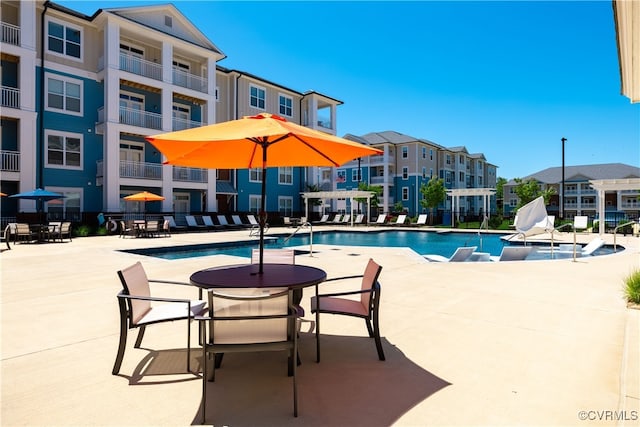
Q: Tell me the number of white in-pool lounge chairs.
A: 3